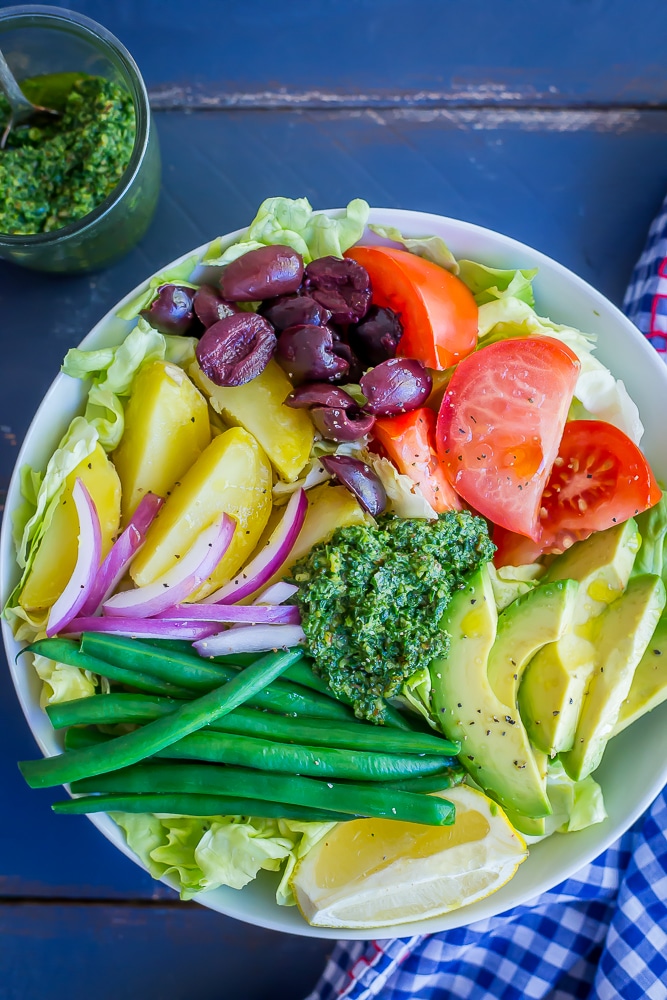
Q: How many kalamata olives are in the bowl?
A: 12